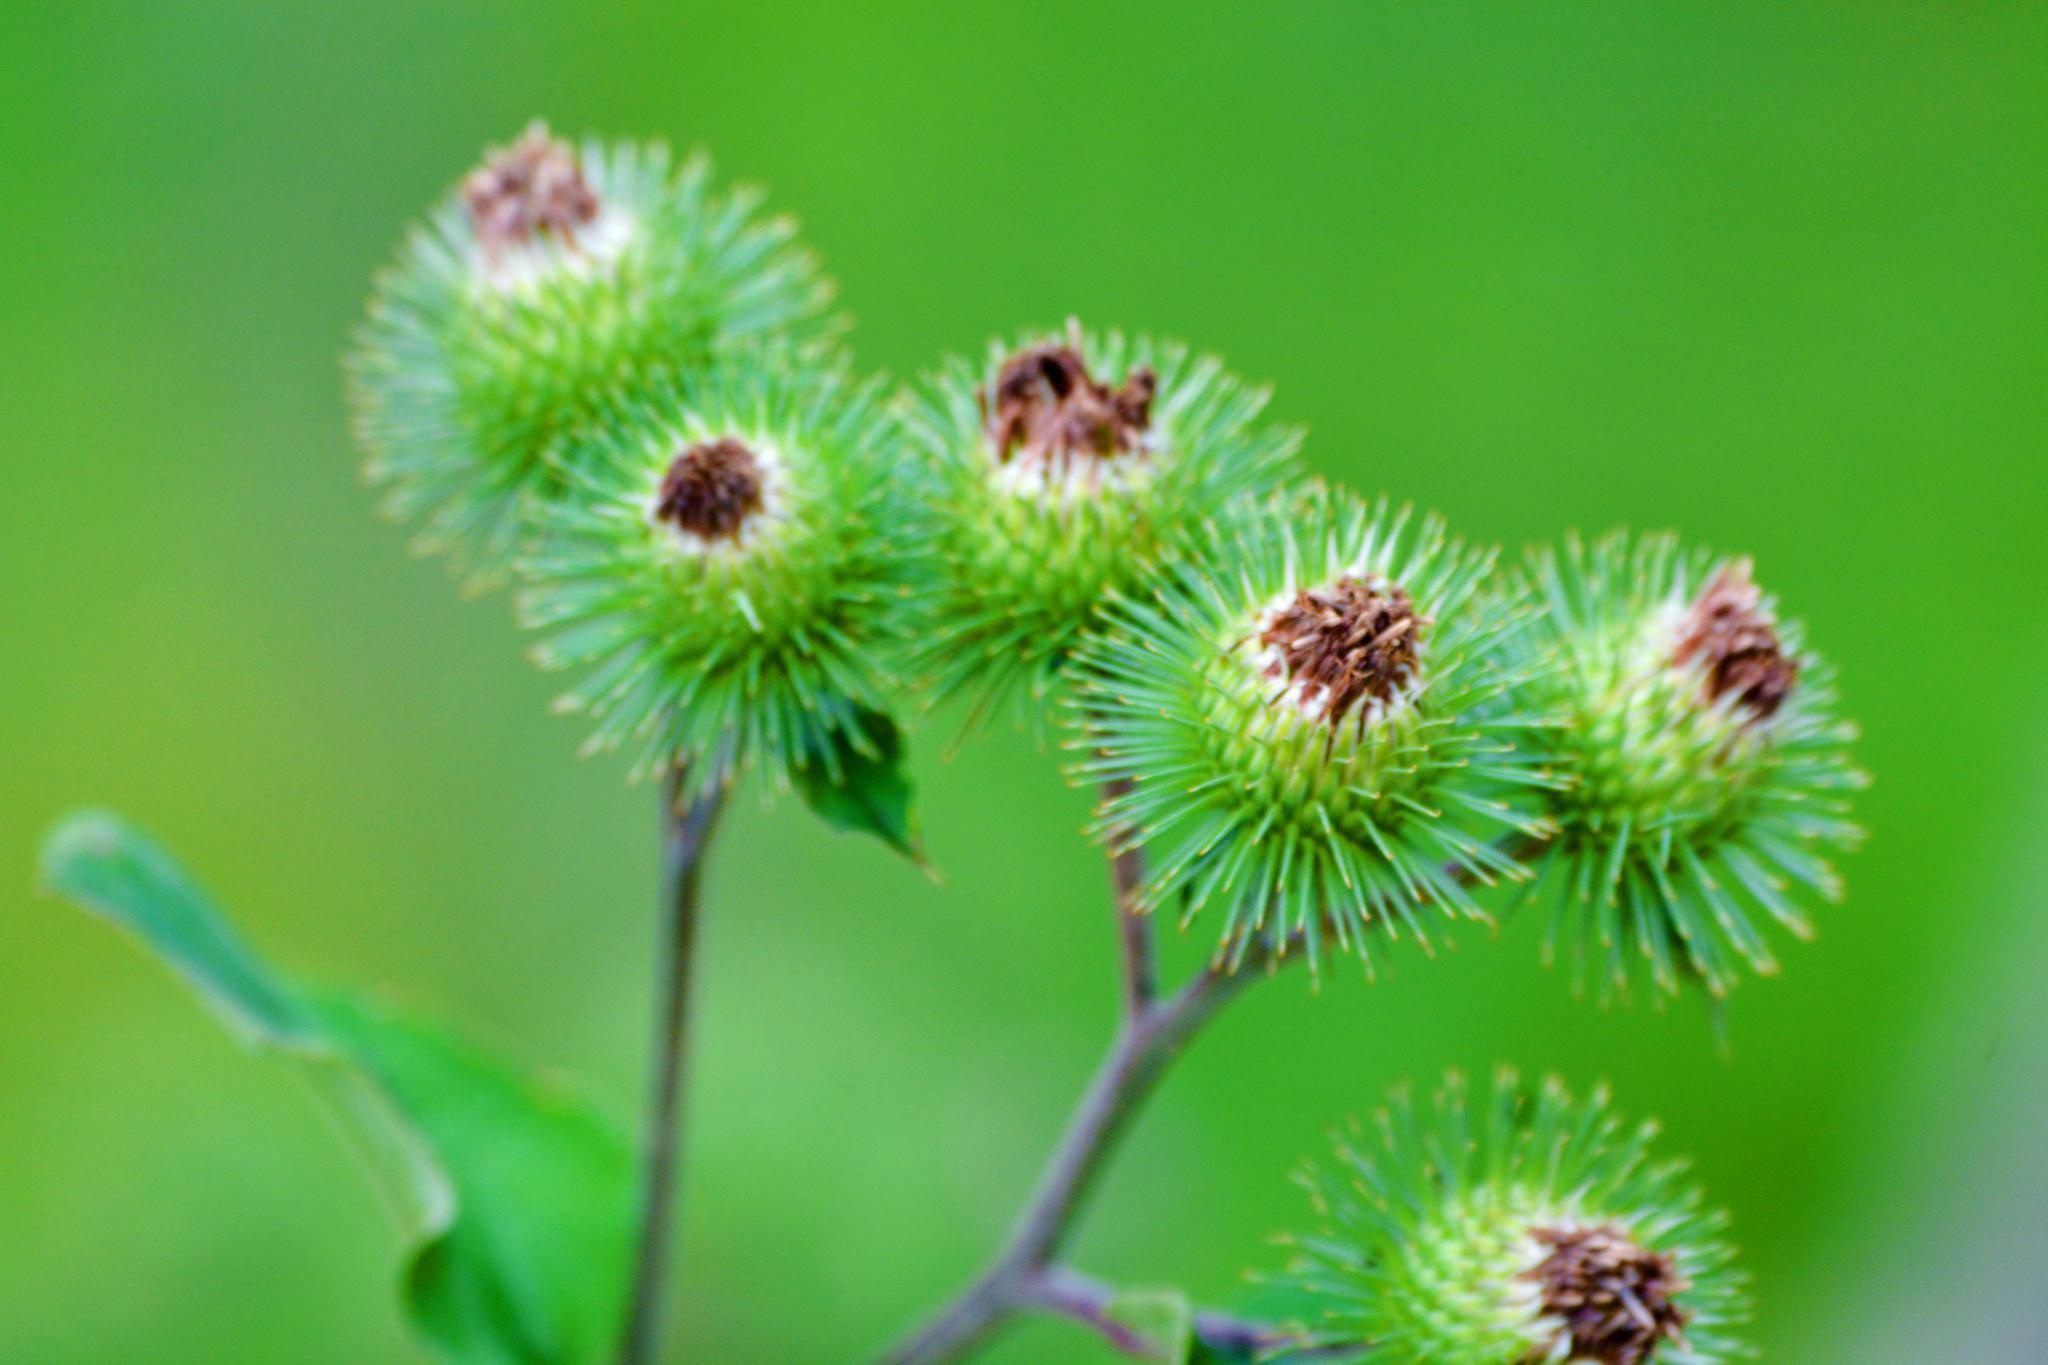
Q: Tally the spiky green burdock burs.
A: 6